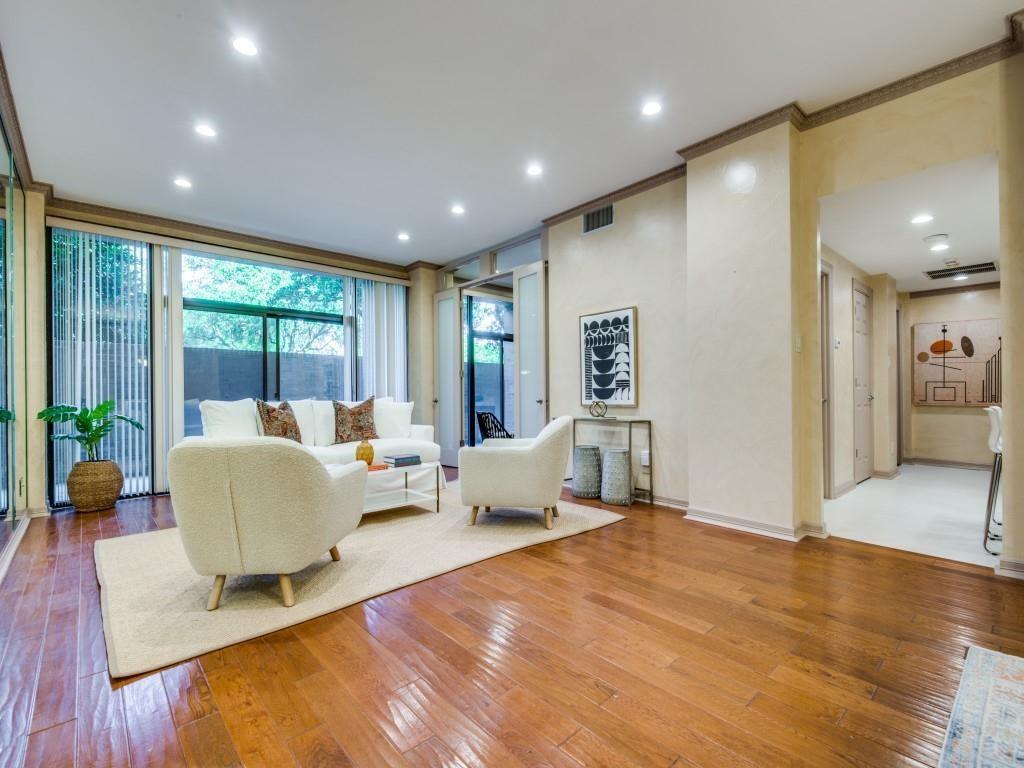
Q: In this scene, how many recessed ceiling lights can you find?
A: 10